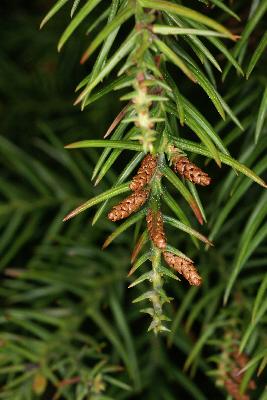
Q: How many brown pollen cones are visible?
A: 5